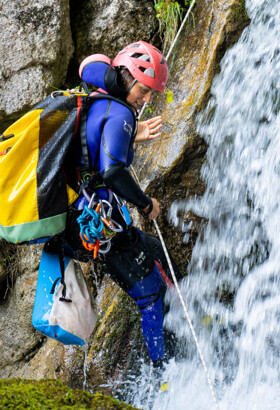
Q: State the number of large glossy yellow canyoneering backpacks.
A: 1